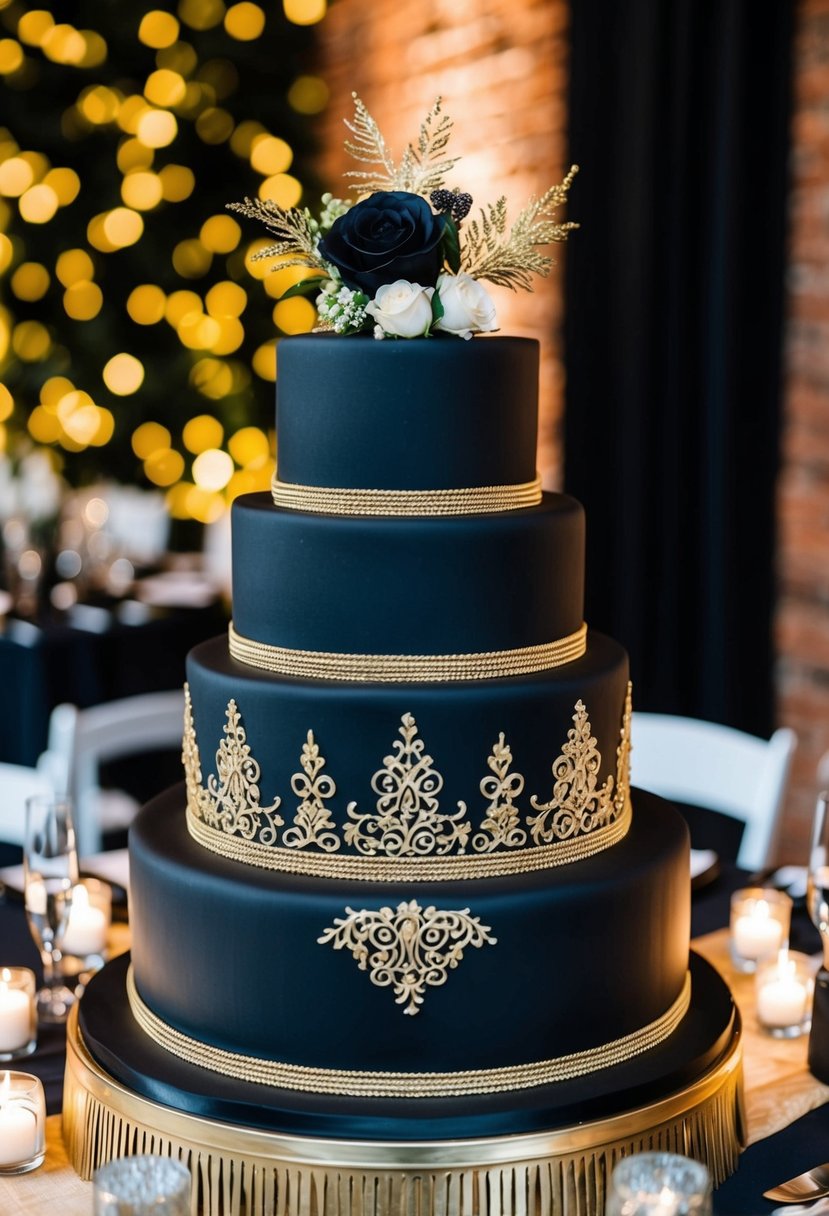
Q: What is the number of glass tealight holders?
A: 7